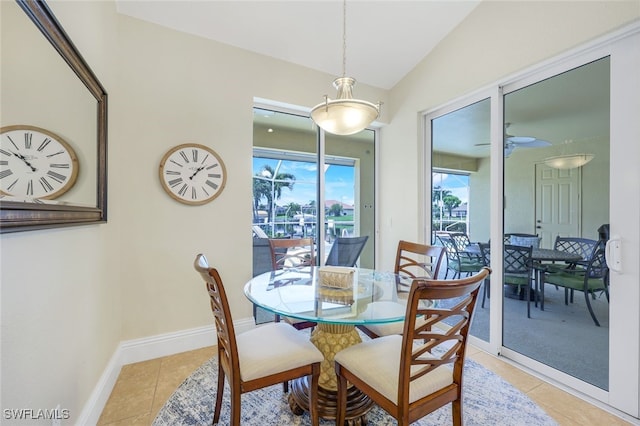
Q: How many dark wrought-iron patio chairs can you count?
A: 6